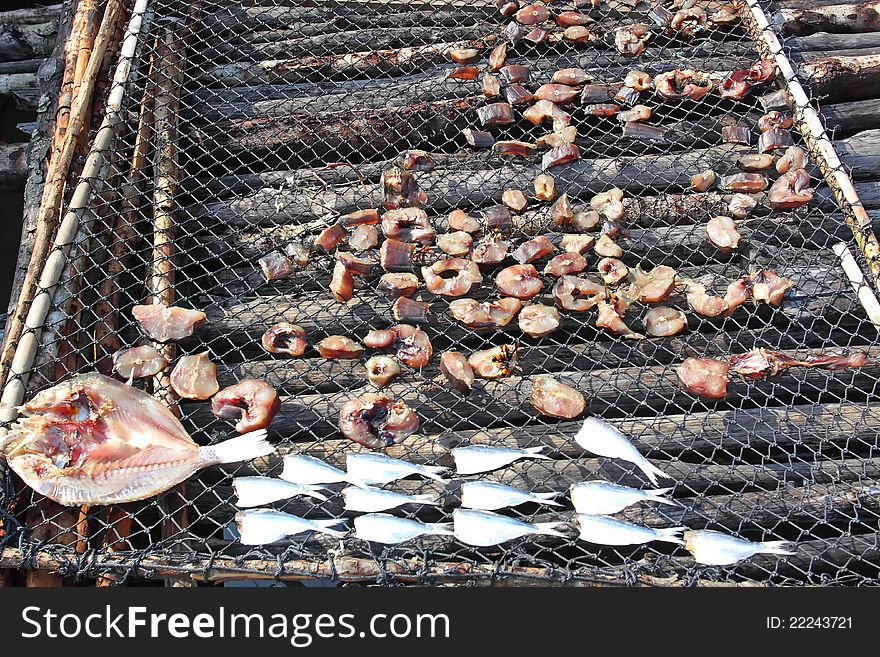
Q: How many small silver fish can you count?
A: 13